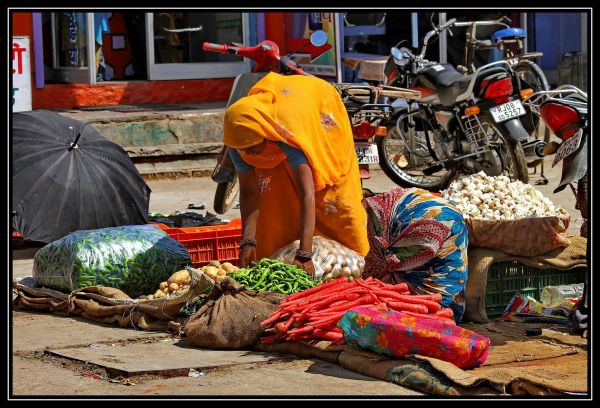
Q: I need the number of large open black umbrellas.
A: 1